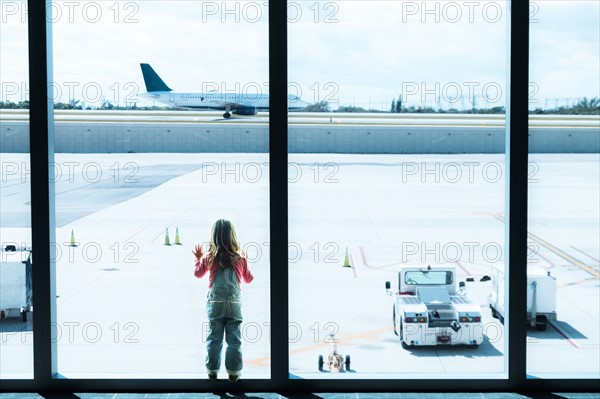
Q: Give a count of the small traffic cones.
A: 4